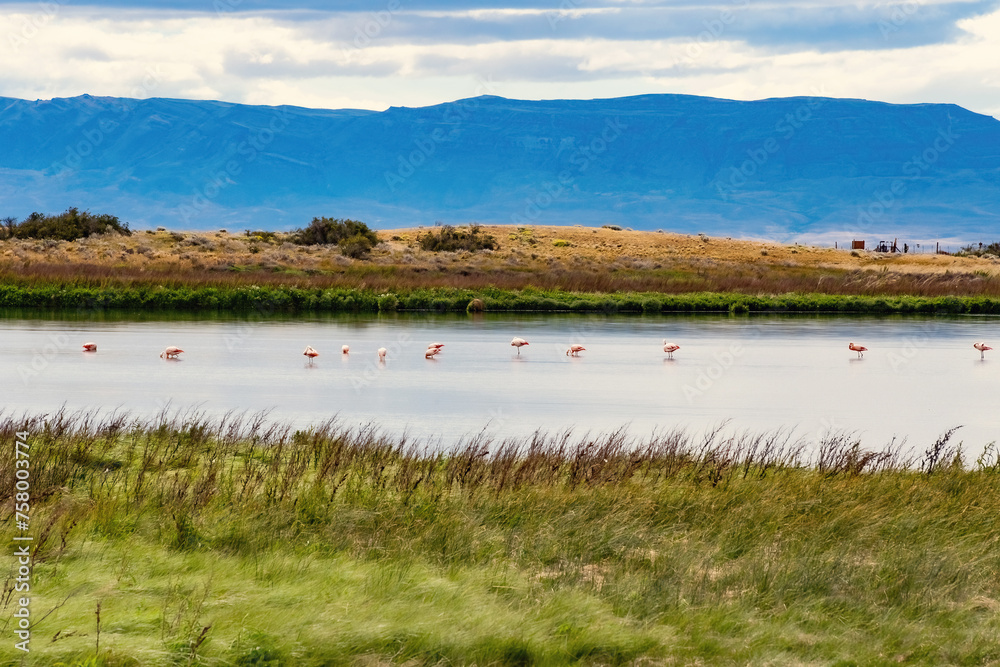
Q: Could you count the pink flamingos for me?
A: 12